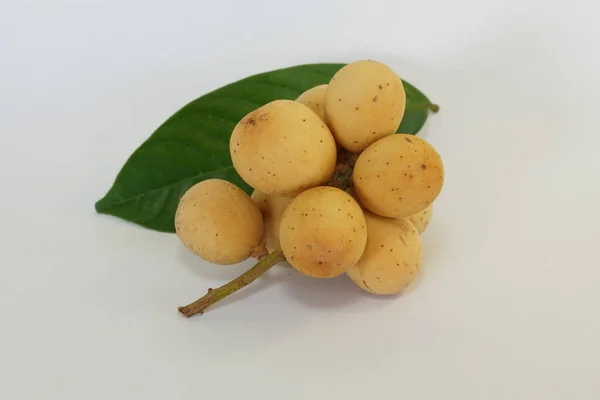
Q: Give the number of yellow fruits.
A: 9